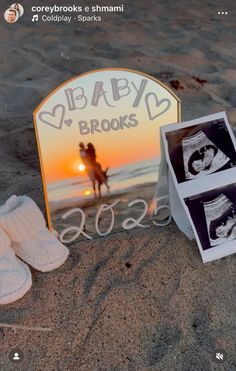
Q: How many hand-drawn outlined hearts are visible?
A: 2